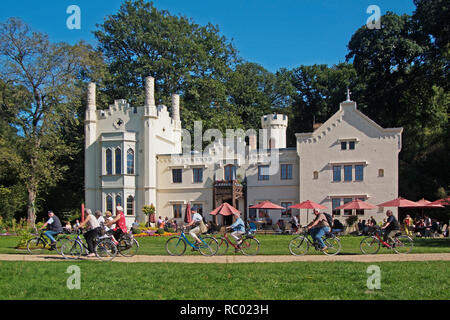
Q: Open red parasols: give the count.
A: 7